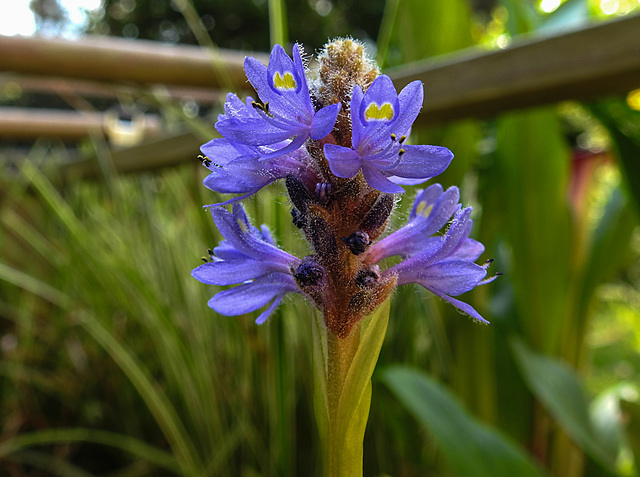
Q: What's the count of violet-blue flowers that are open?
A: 6